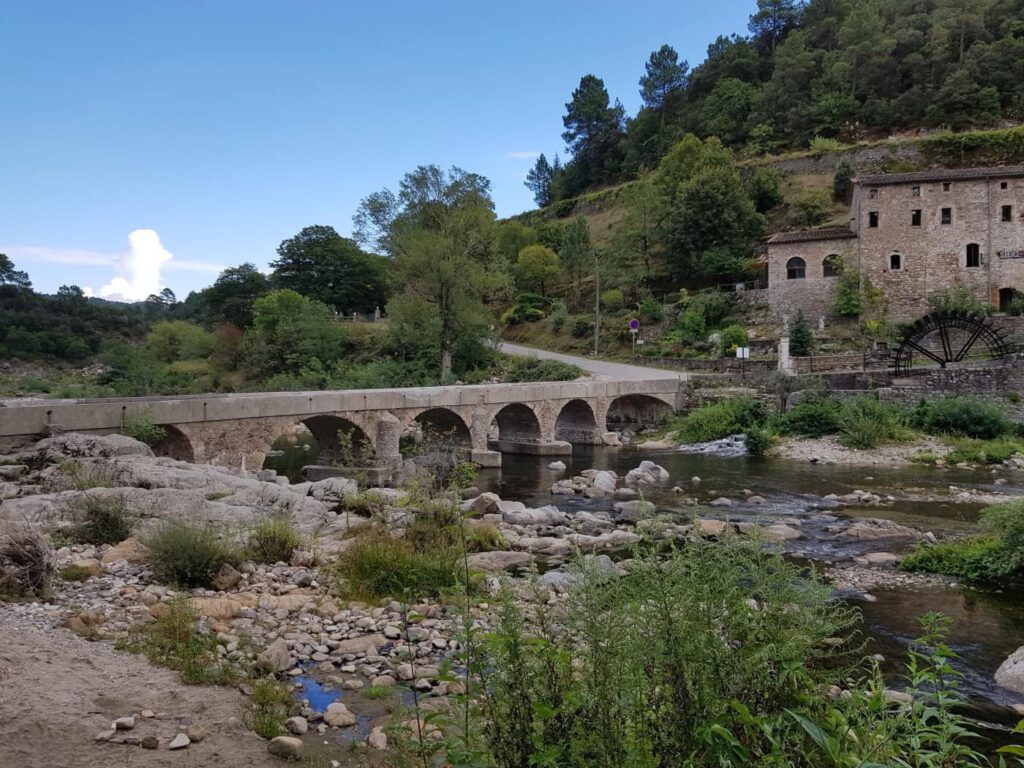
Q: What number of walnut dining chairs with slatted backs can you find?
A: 0